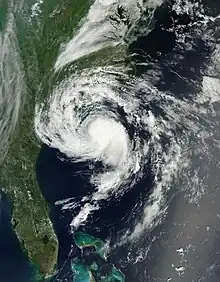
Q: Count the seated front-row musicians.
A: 0